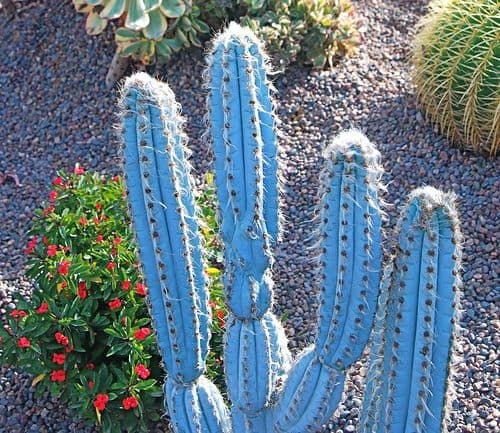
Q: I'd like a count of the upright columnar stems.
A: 4